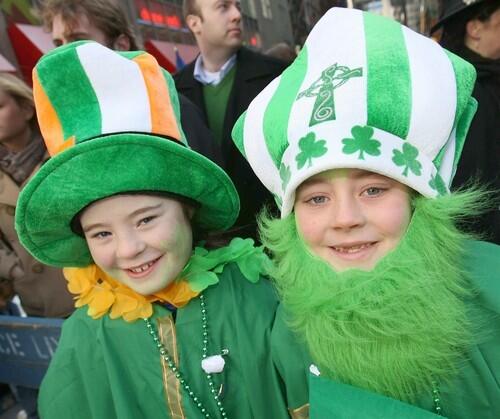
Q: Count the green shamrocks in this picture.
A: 5